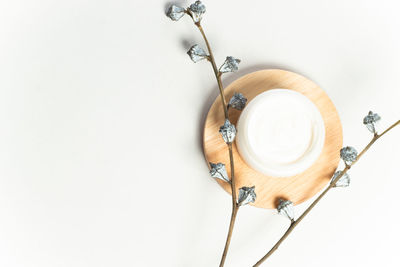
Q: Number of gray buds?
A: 12